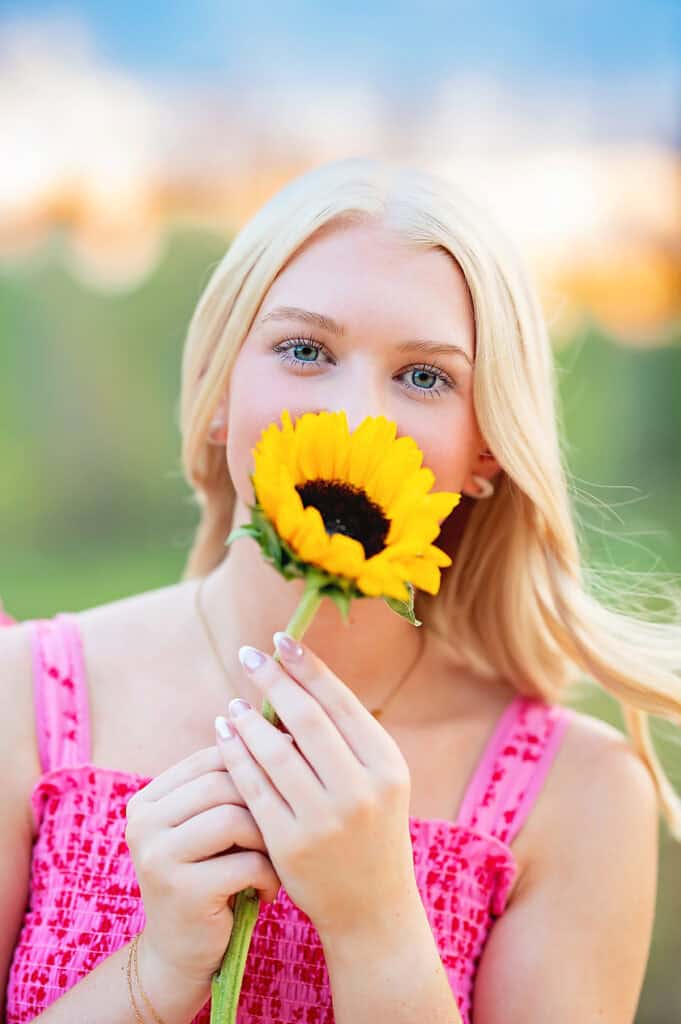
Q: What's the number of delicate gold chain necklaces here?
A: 1